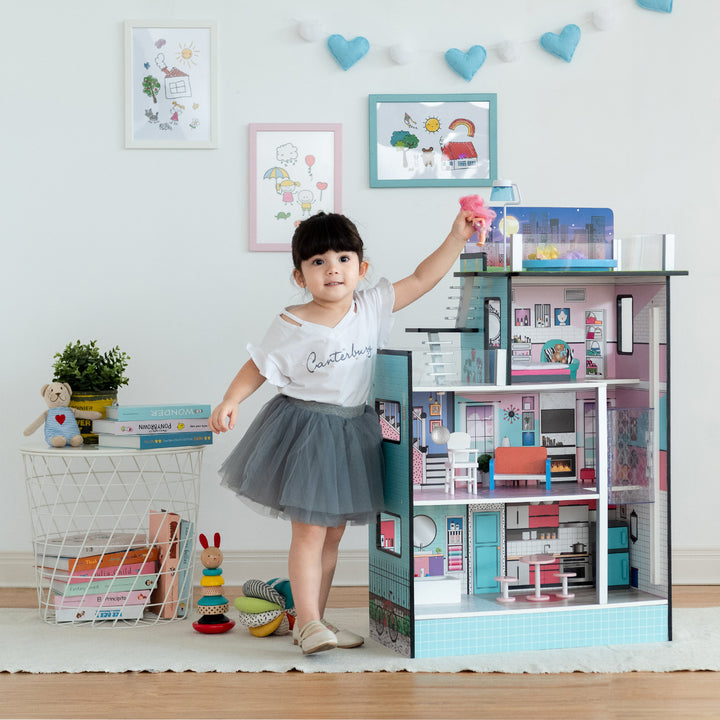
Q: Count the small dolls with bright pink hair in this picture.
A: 1